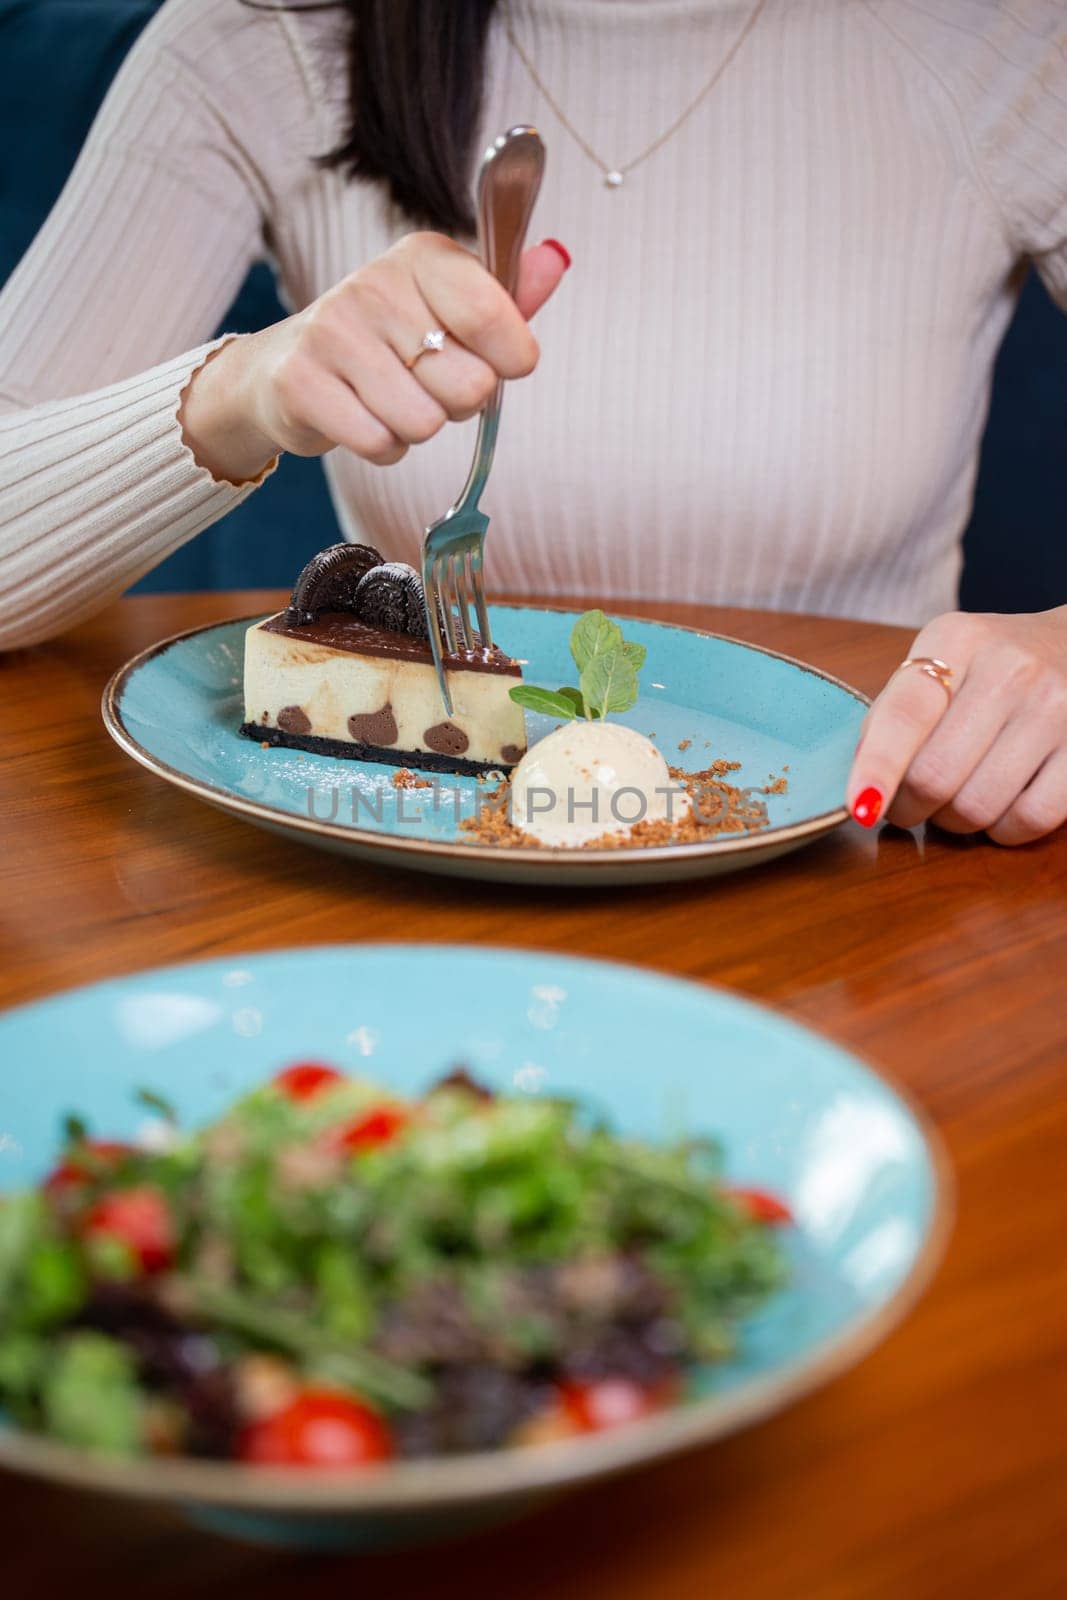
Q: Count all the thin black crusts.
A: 1